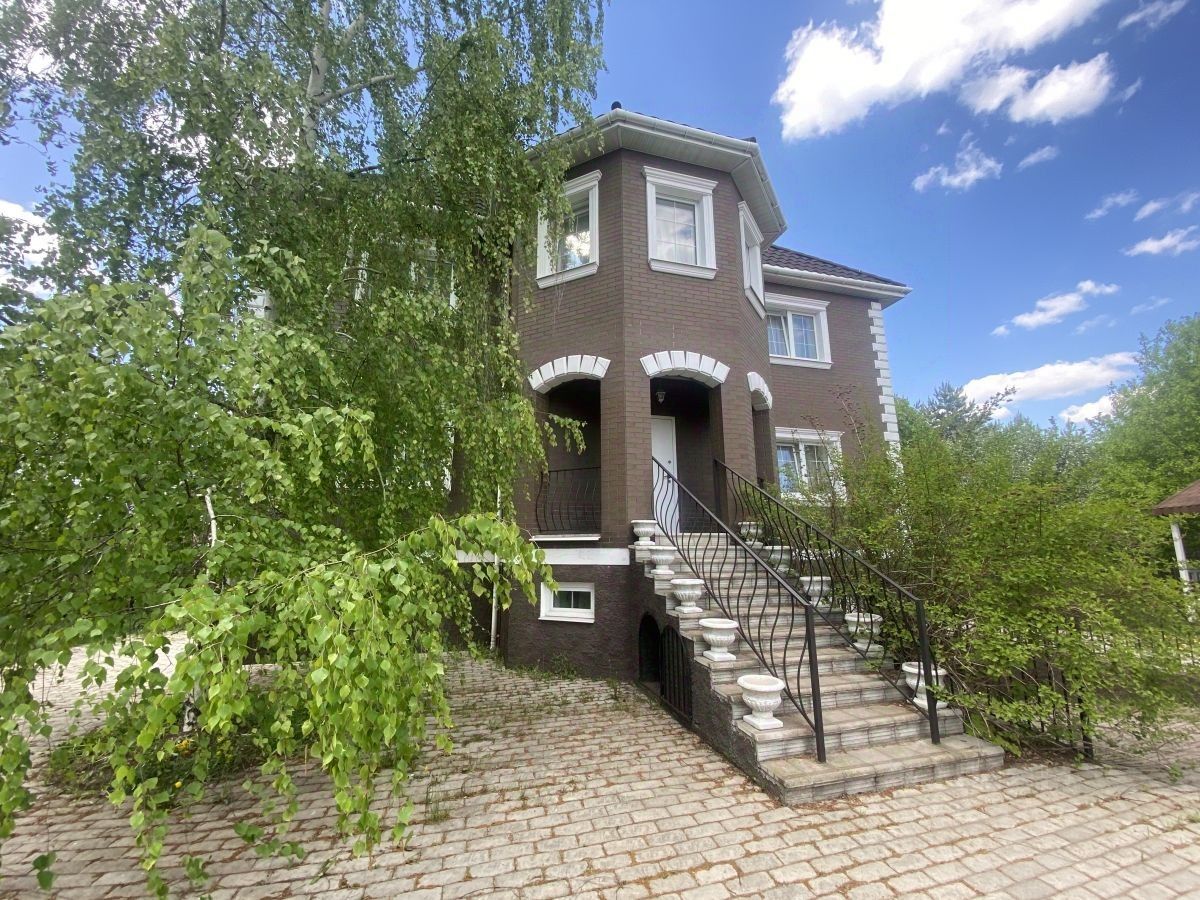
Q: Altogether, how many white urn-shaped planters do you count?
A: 10